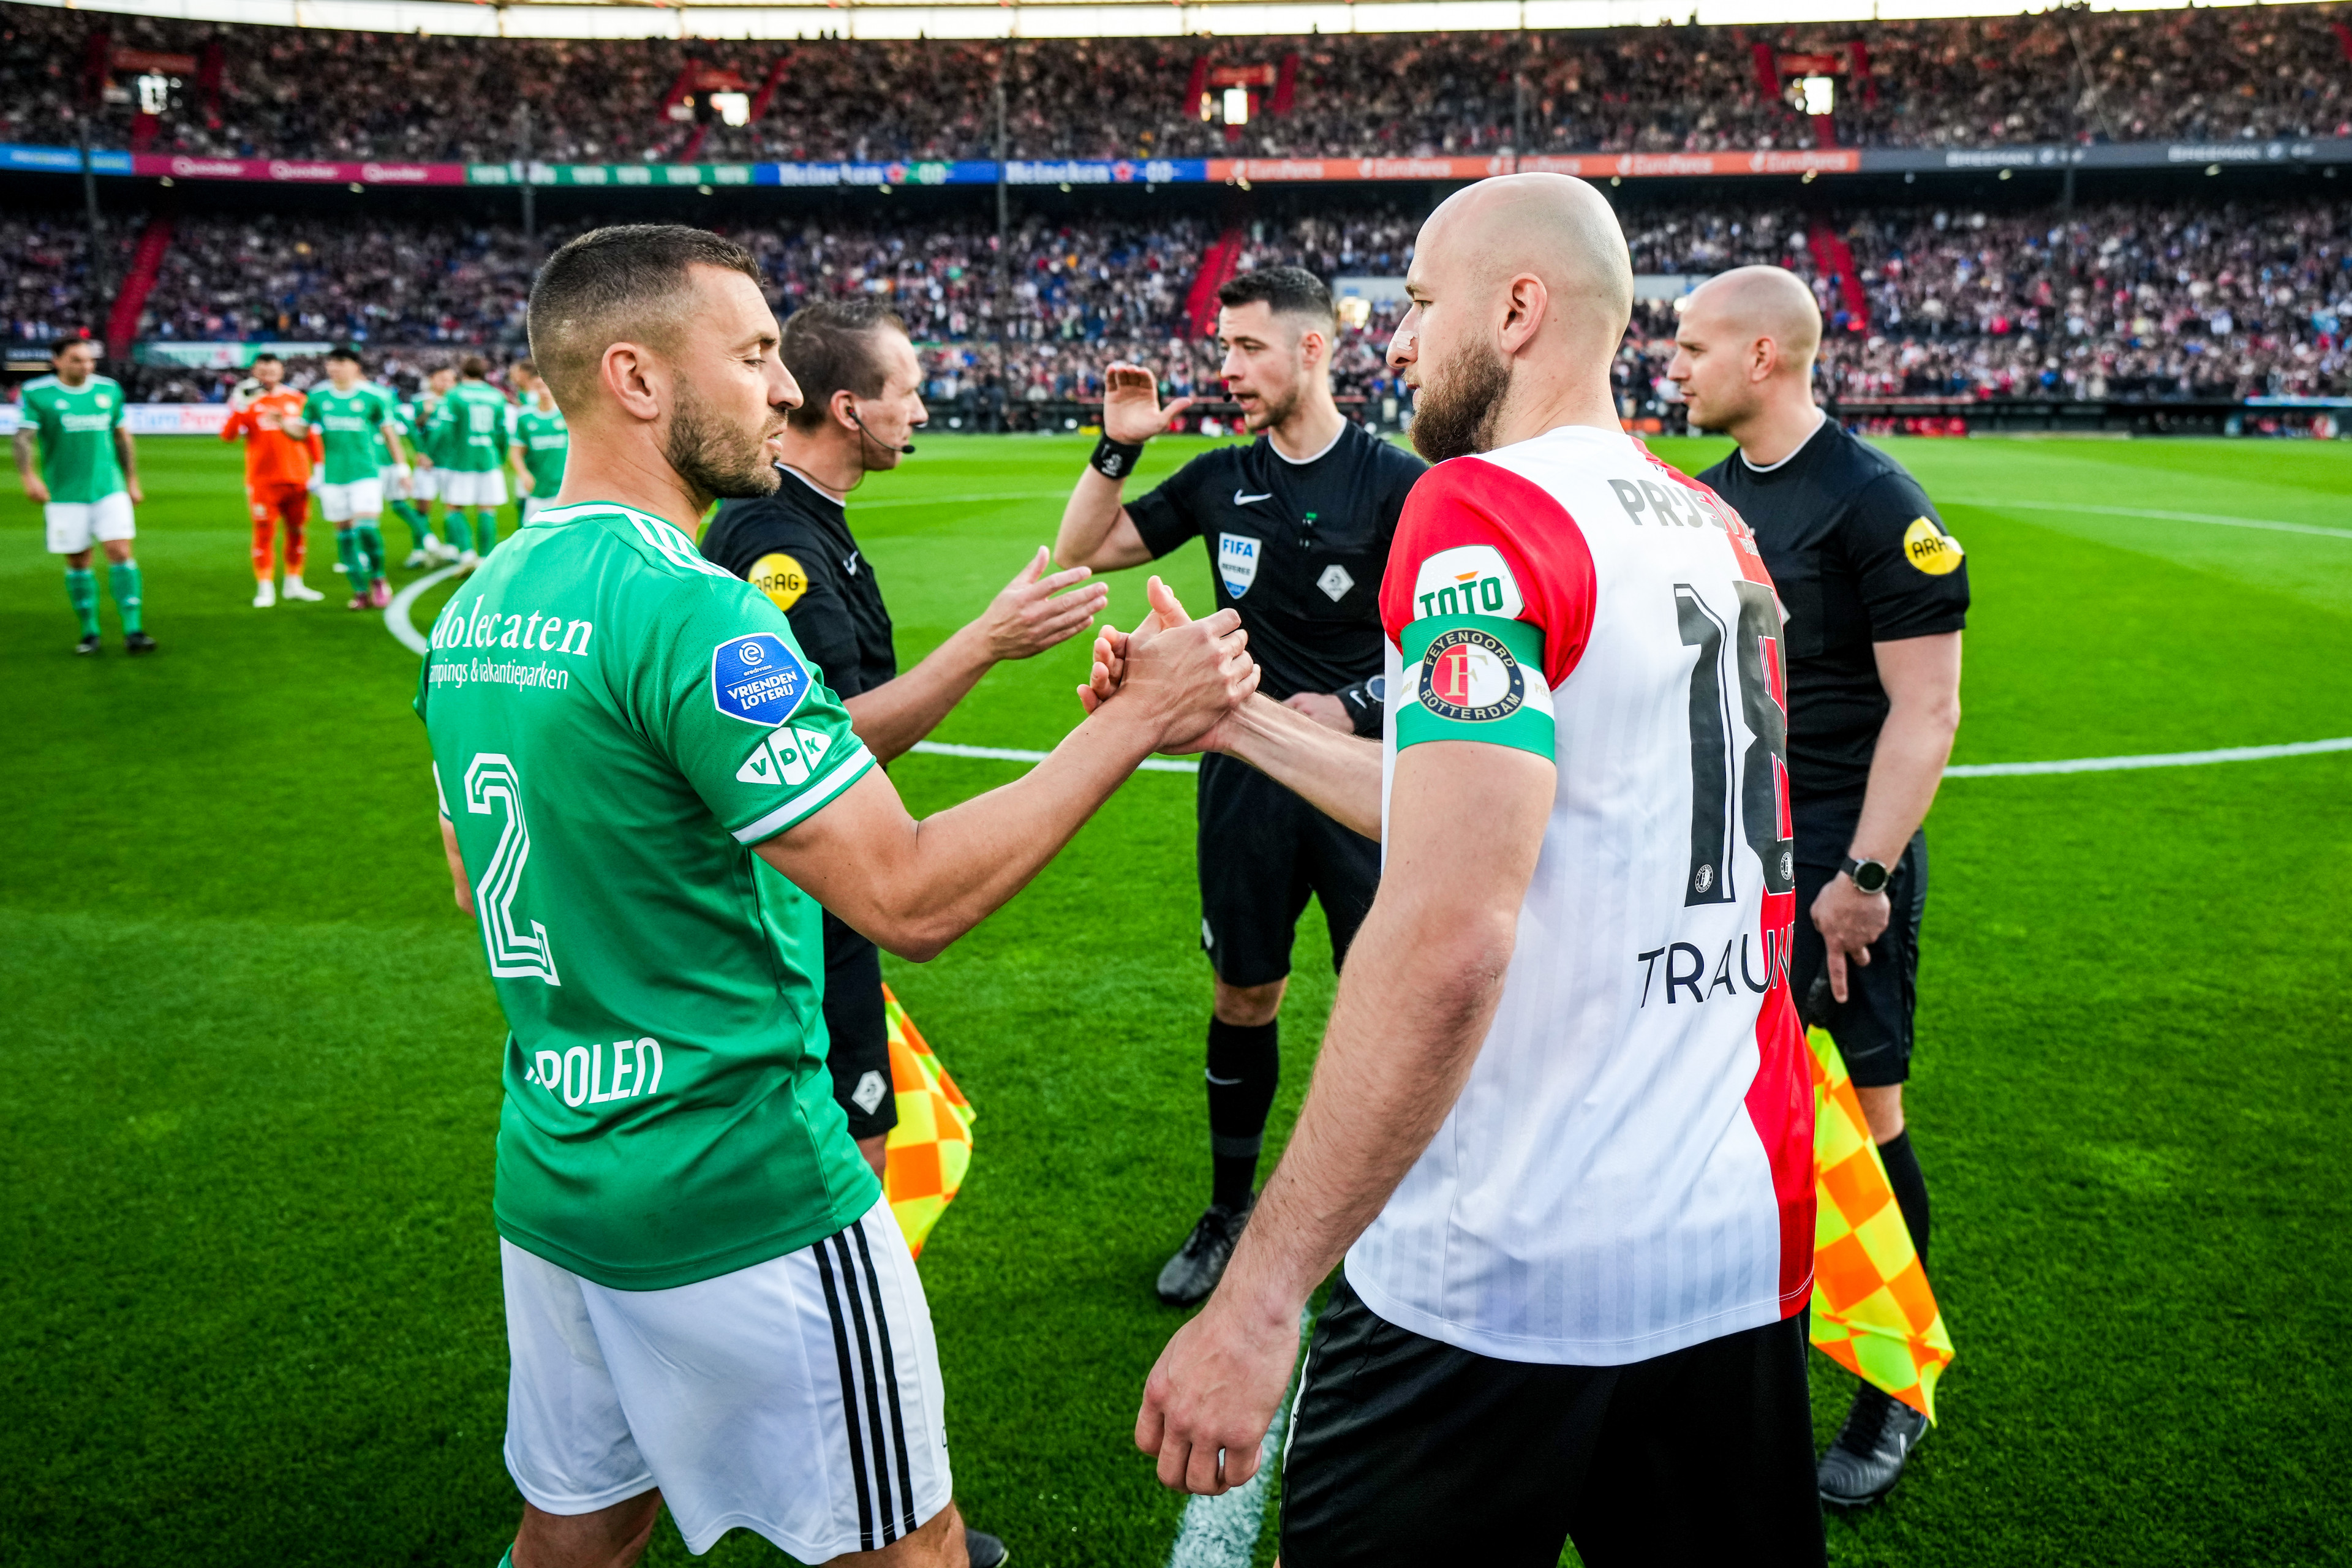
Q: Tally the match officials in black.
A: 3